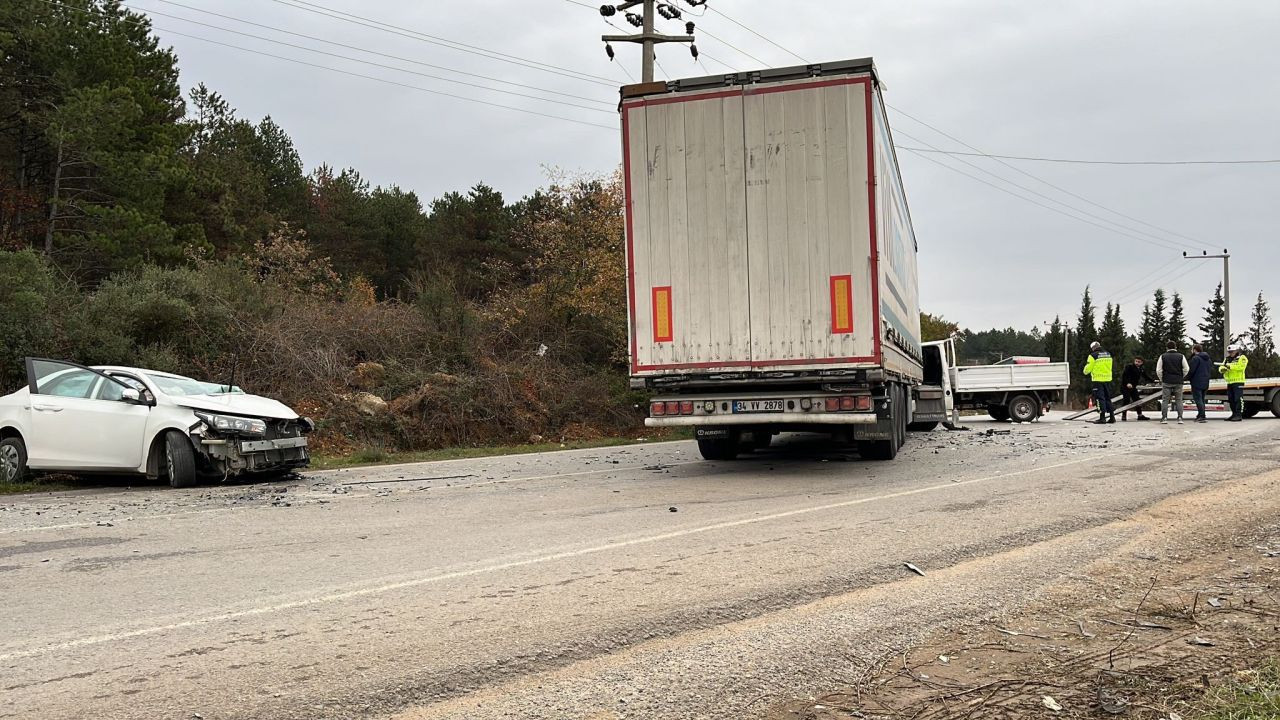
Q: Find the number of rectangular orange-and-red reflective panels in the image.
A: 2